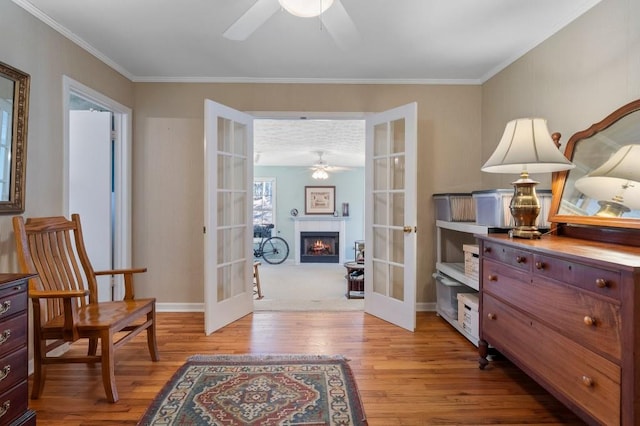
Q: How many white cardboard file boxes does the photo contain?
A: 2